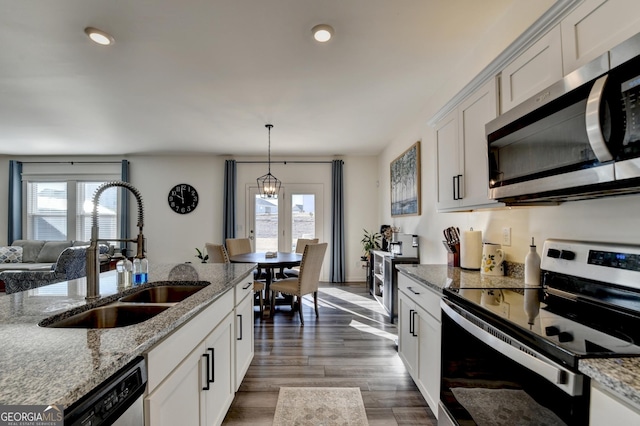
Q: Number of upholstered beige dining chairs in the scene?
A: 4